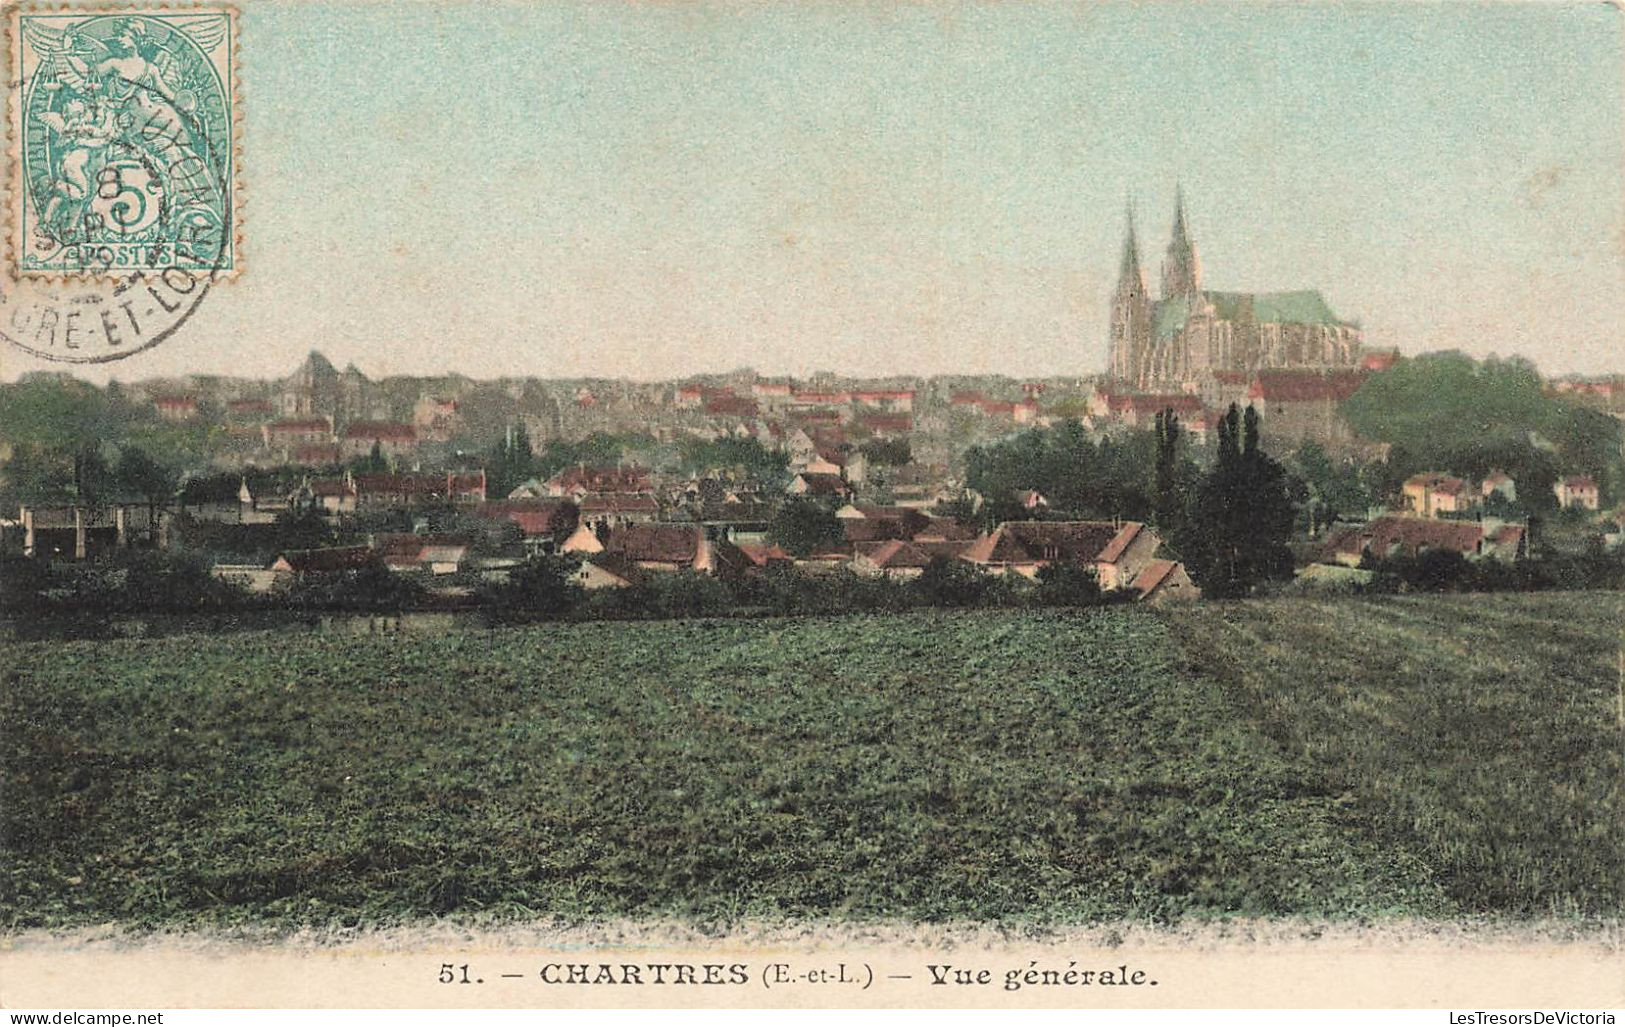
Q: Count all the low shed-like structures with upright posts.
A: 1